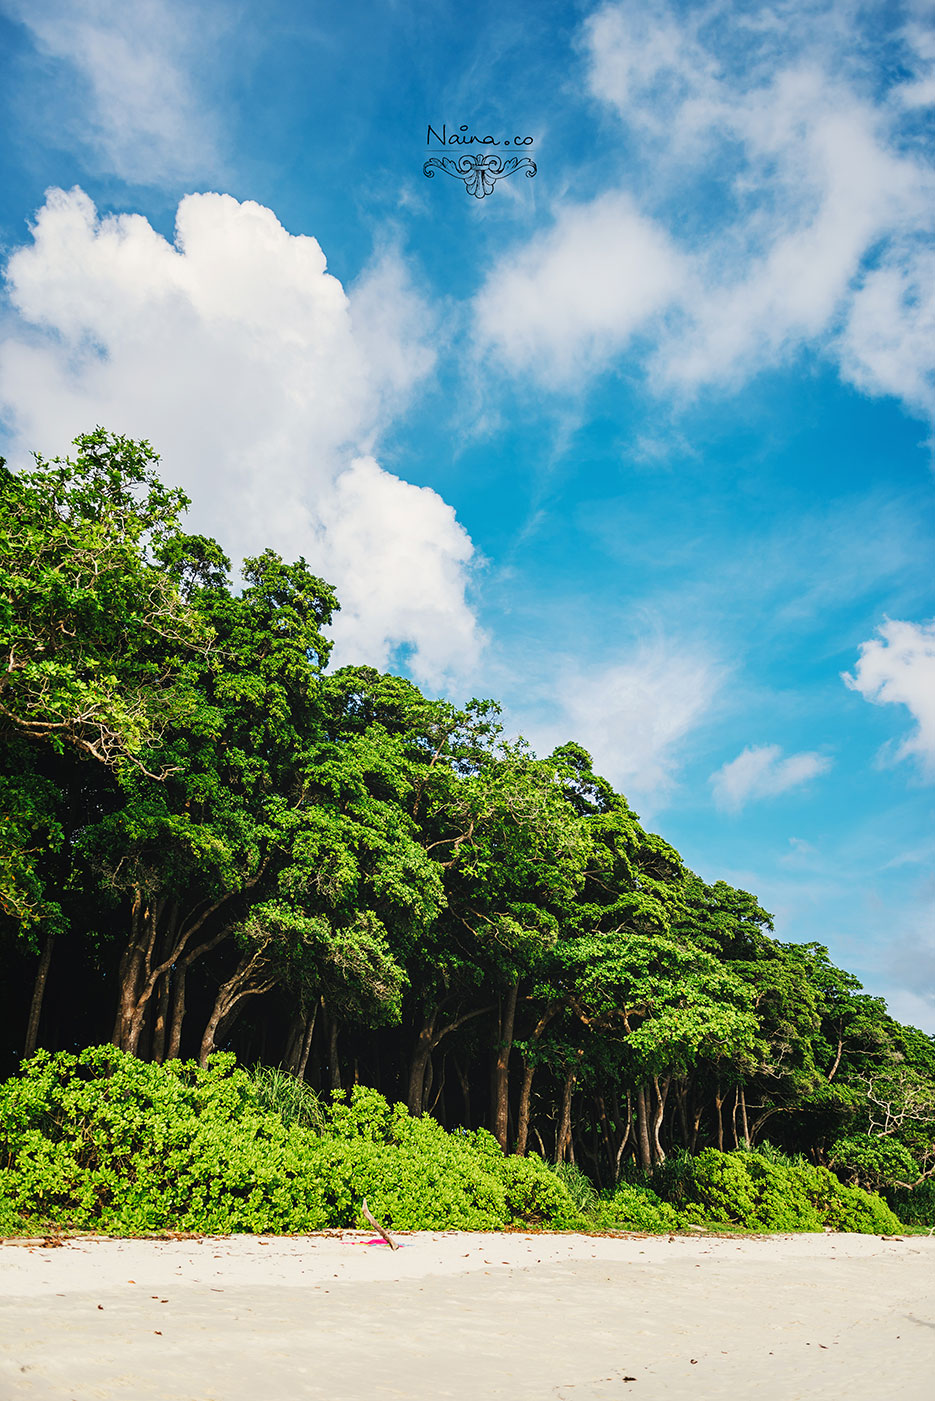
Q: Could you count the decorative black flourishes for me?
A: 1